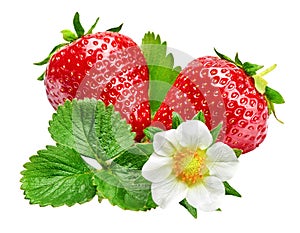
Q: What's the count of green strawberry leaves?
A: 4